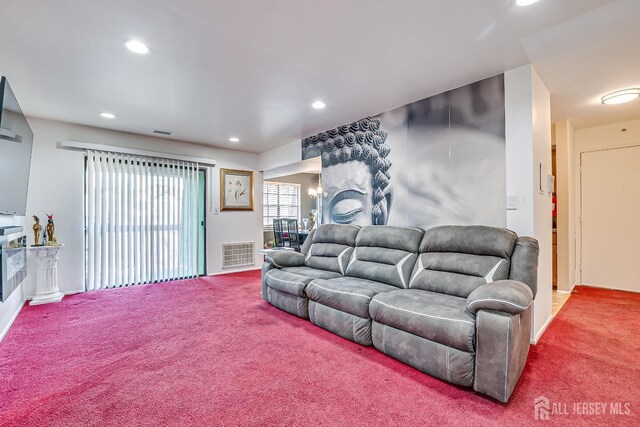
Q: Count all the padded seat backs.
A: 3